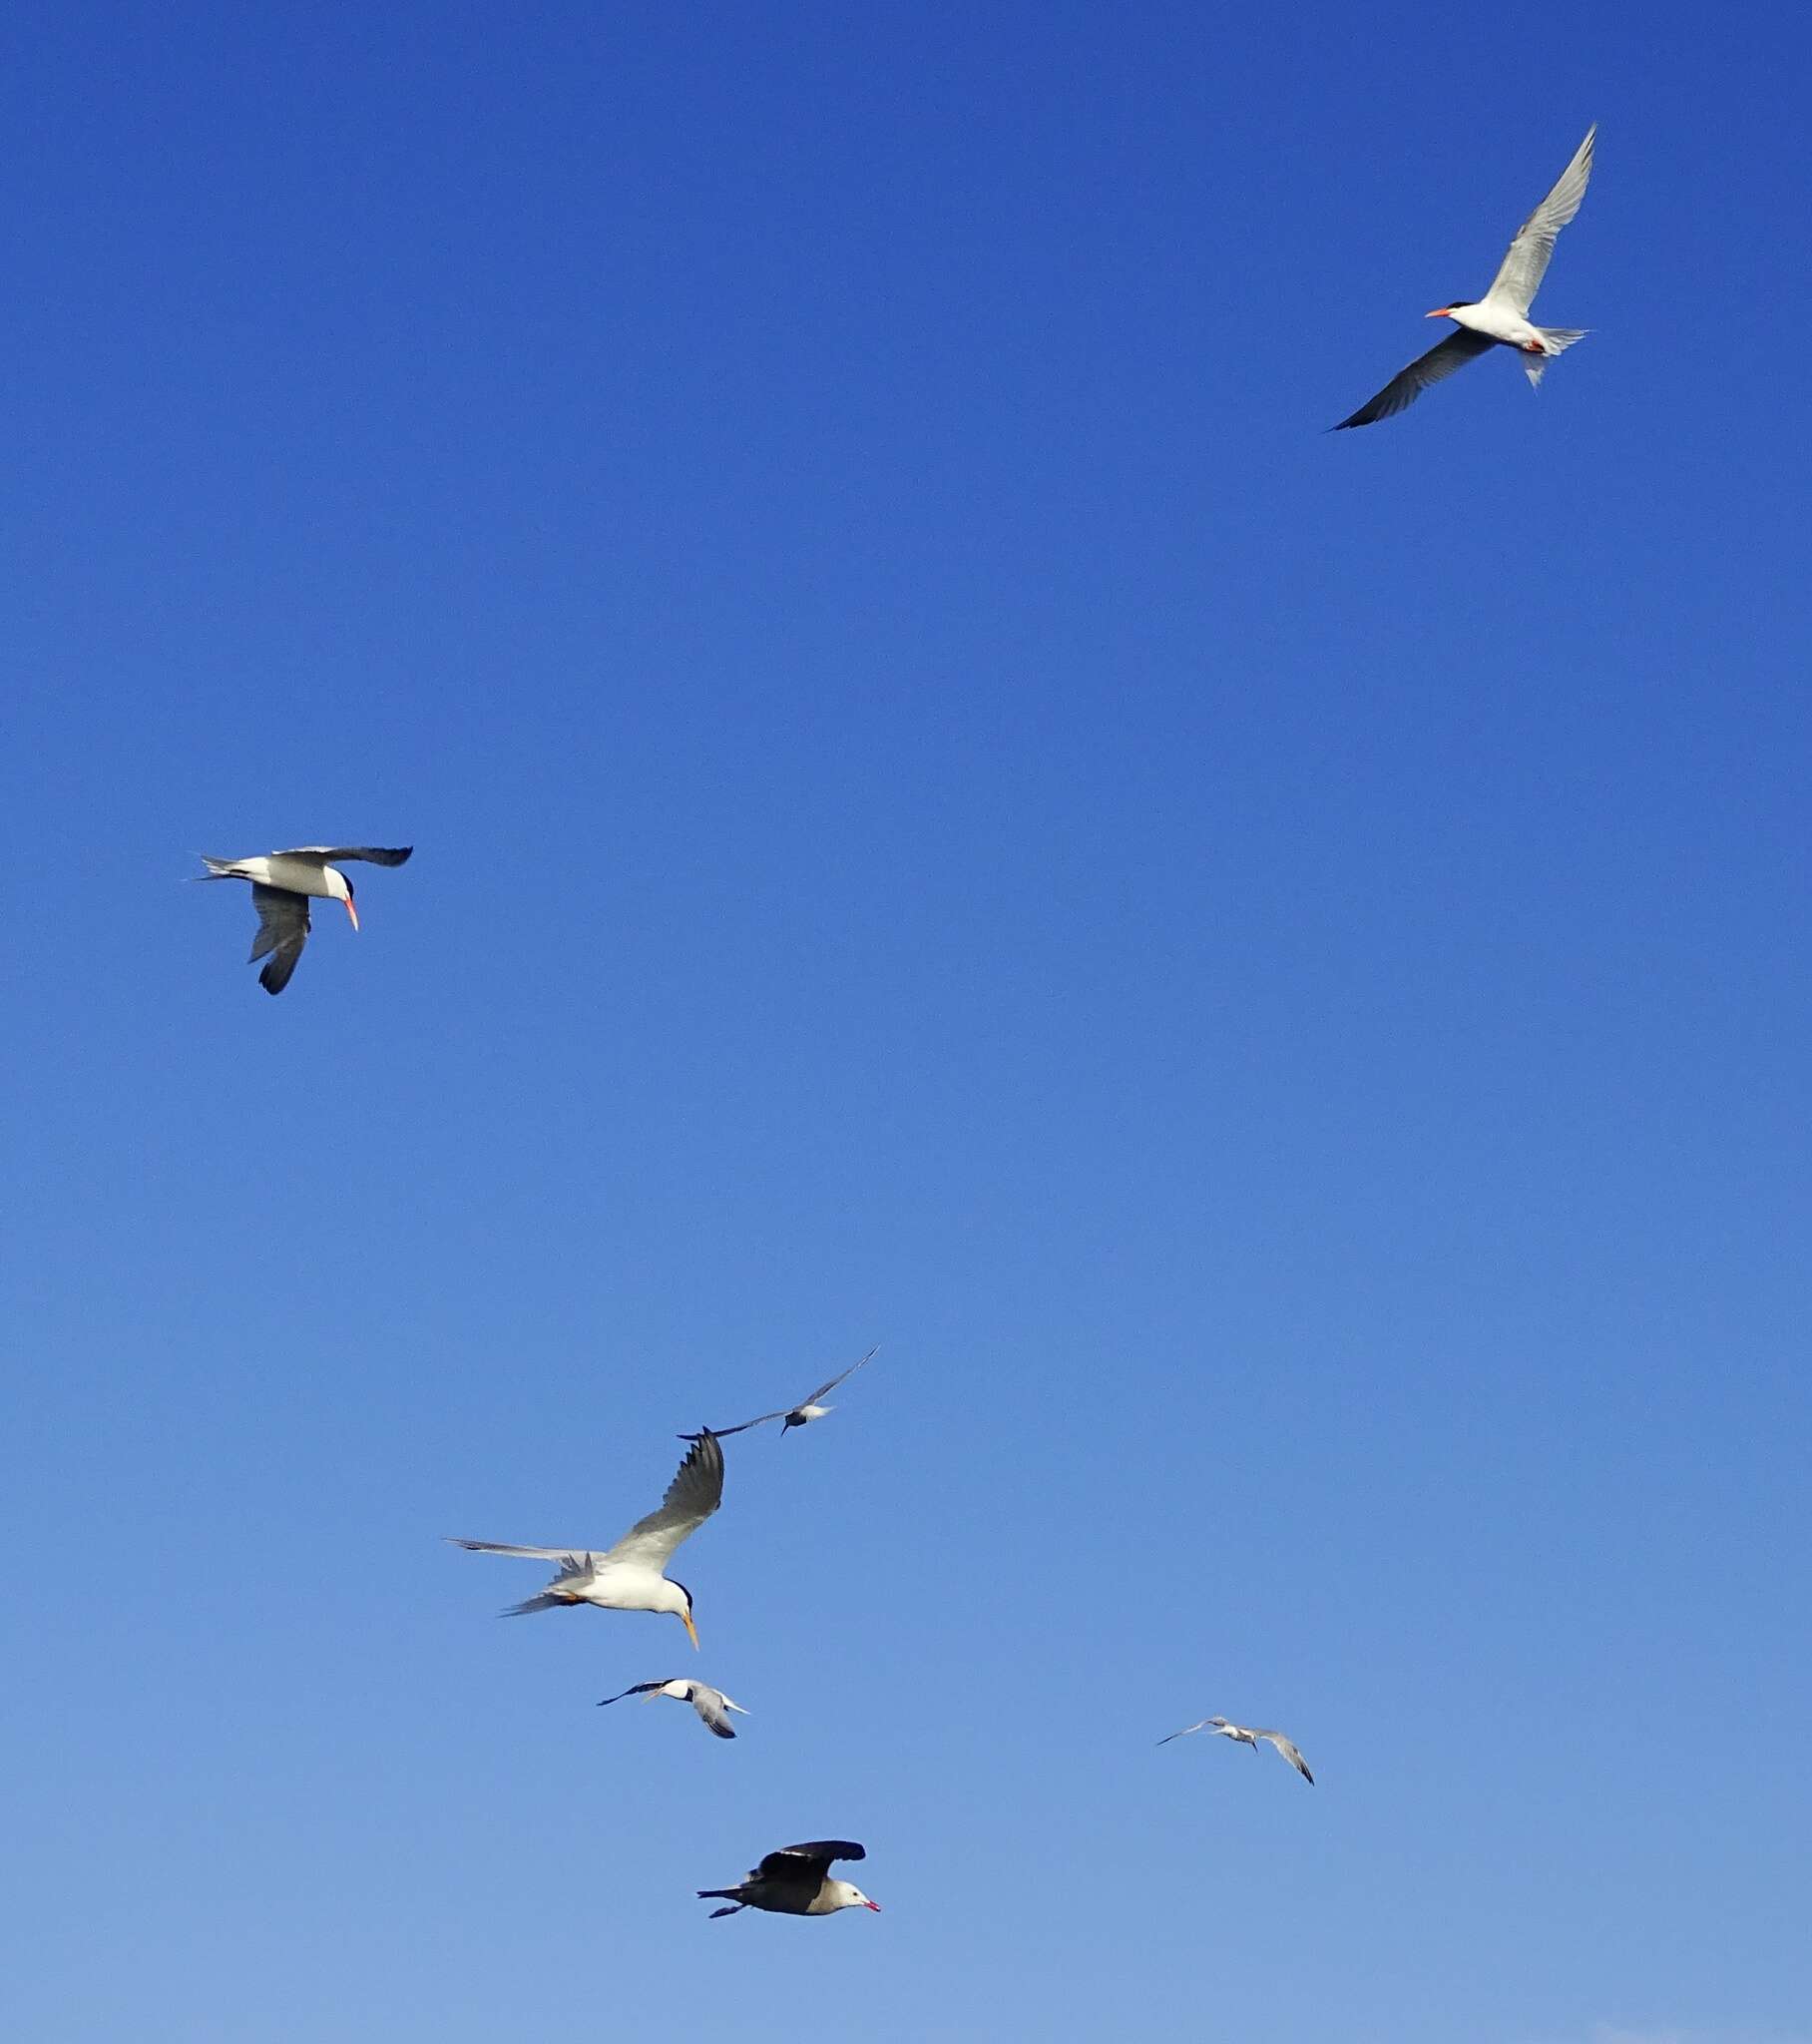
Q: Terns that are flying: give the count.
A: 6